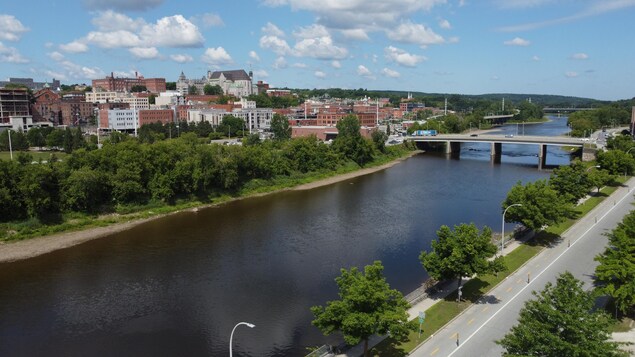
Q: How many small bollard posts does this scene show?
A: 6